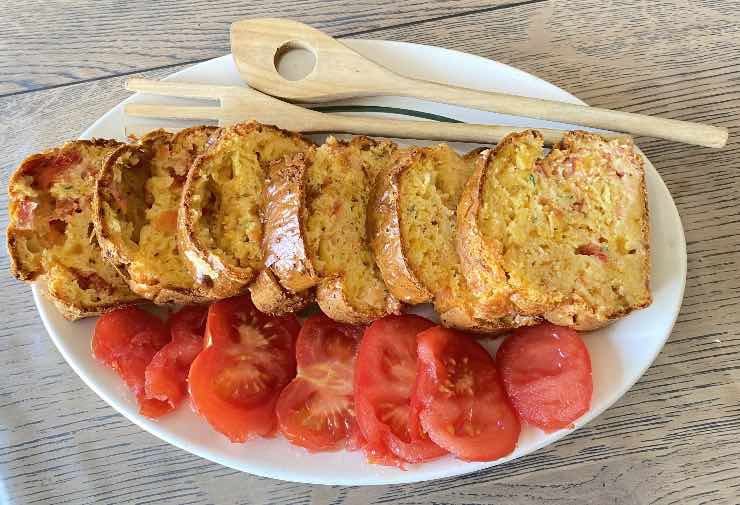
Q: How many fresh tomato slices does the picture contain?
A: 7